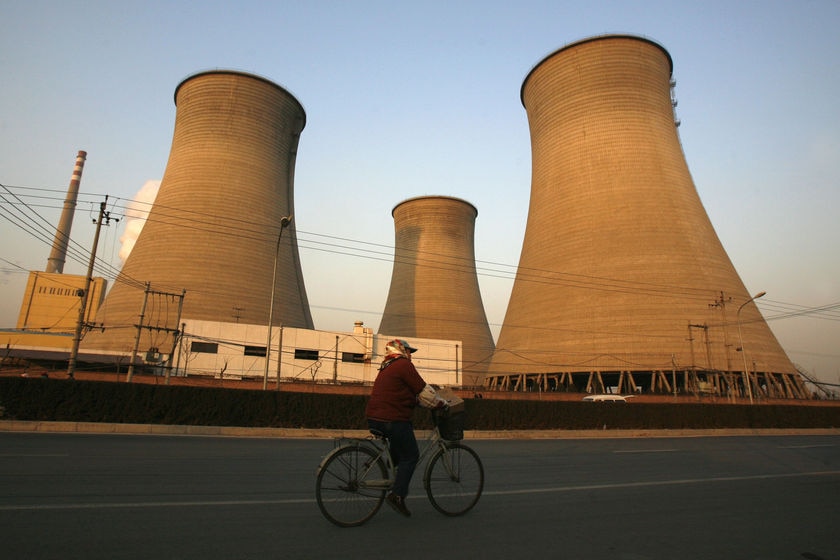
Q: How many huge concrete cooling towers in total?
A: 3